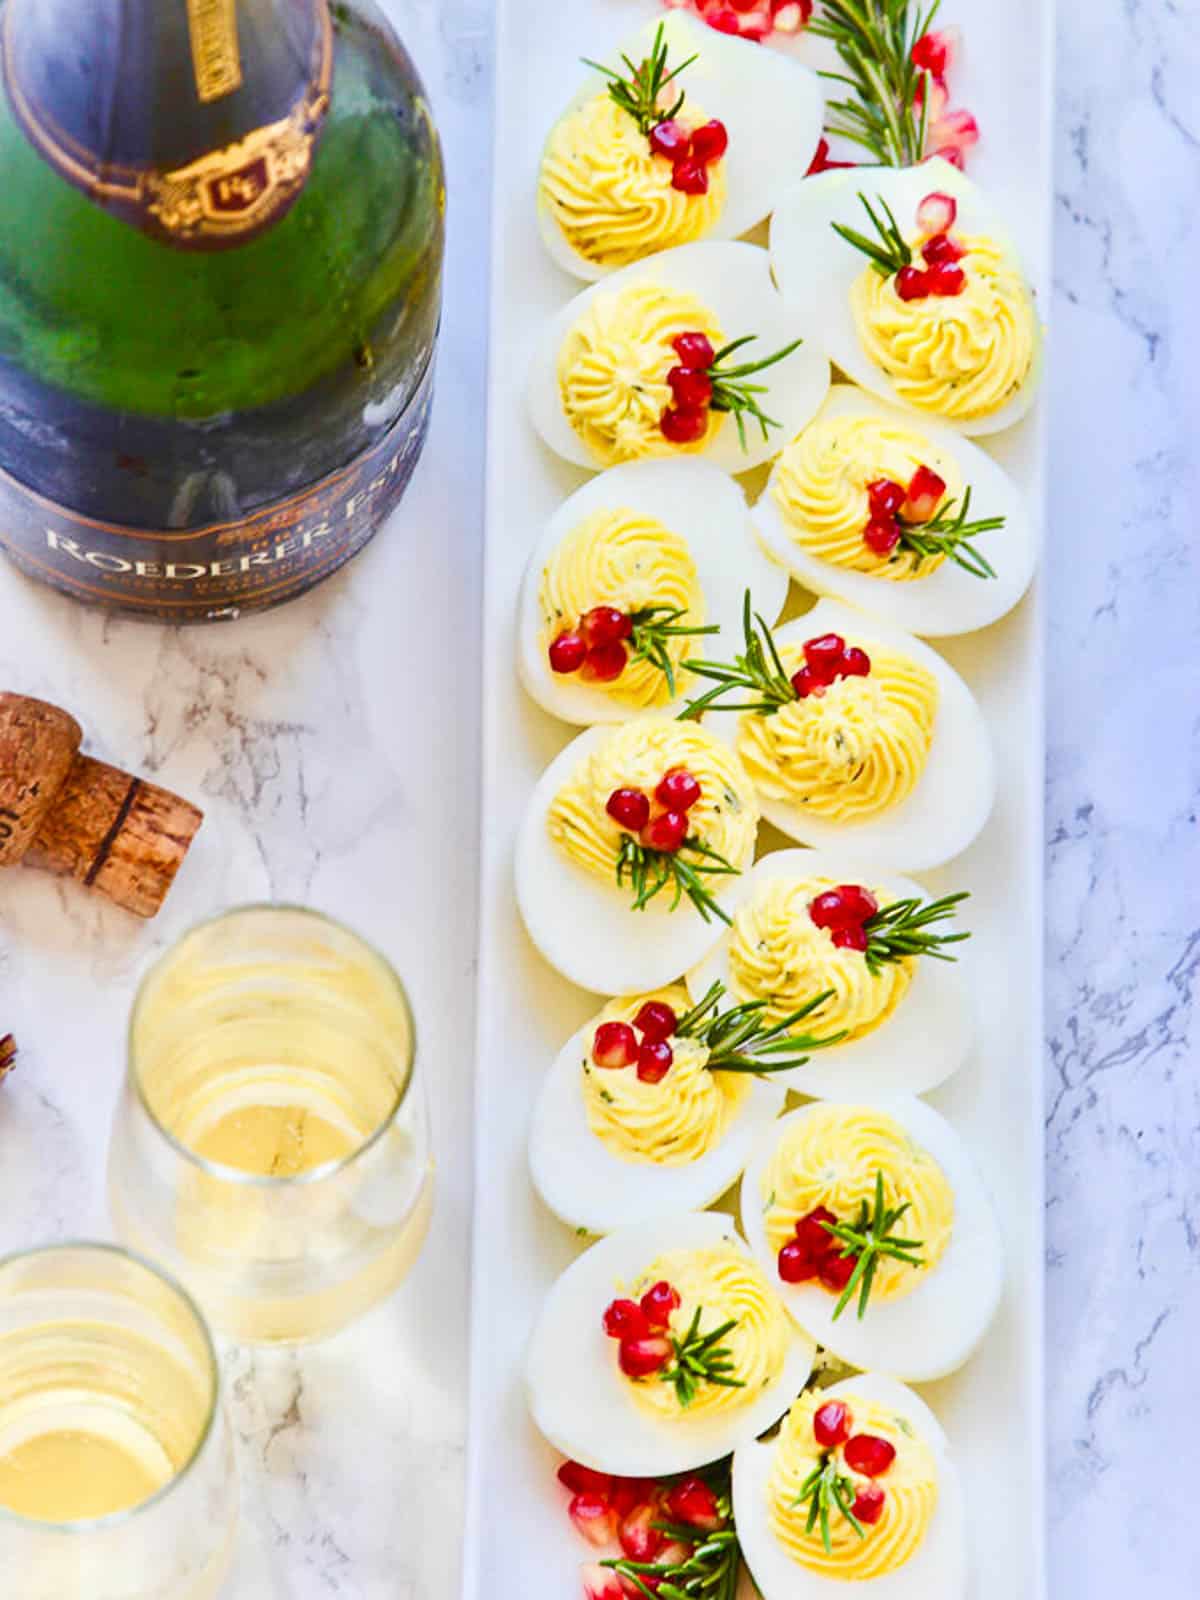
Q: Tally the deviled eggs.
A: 12